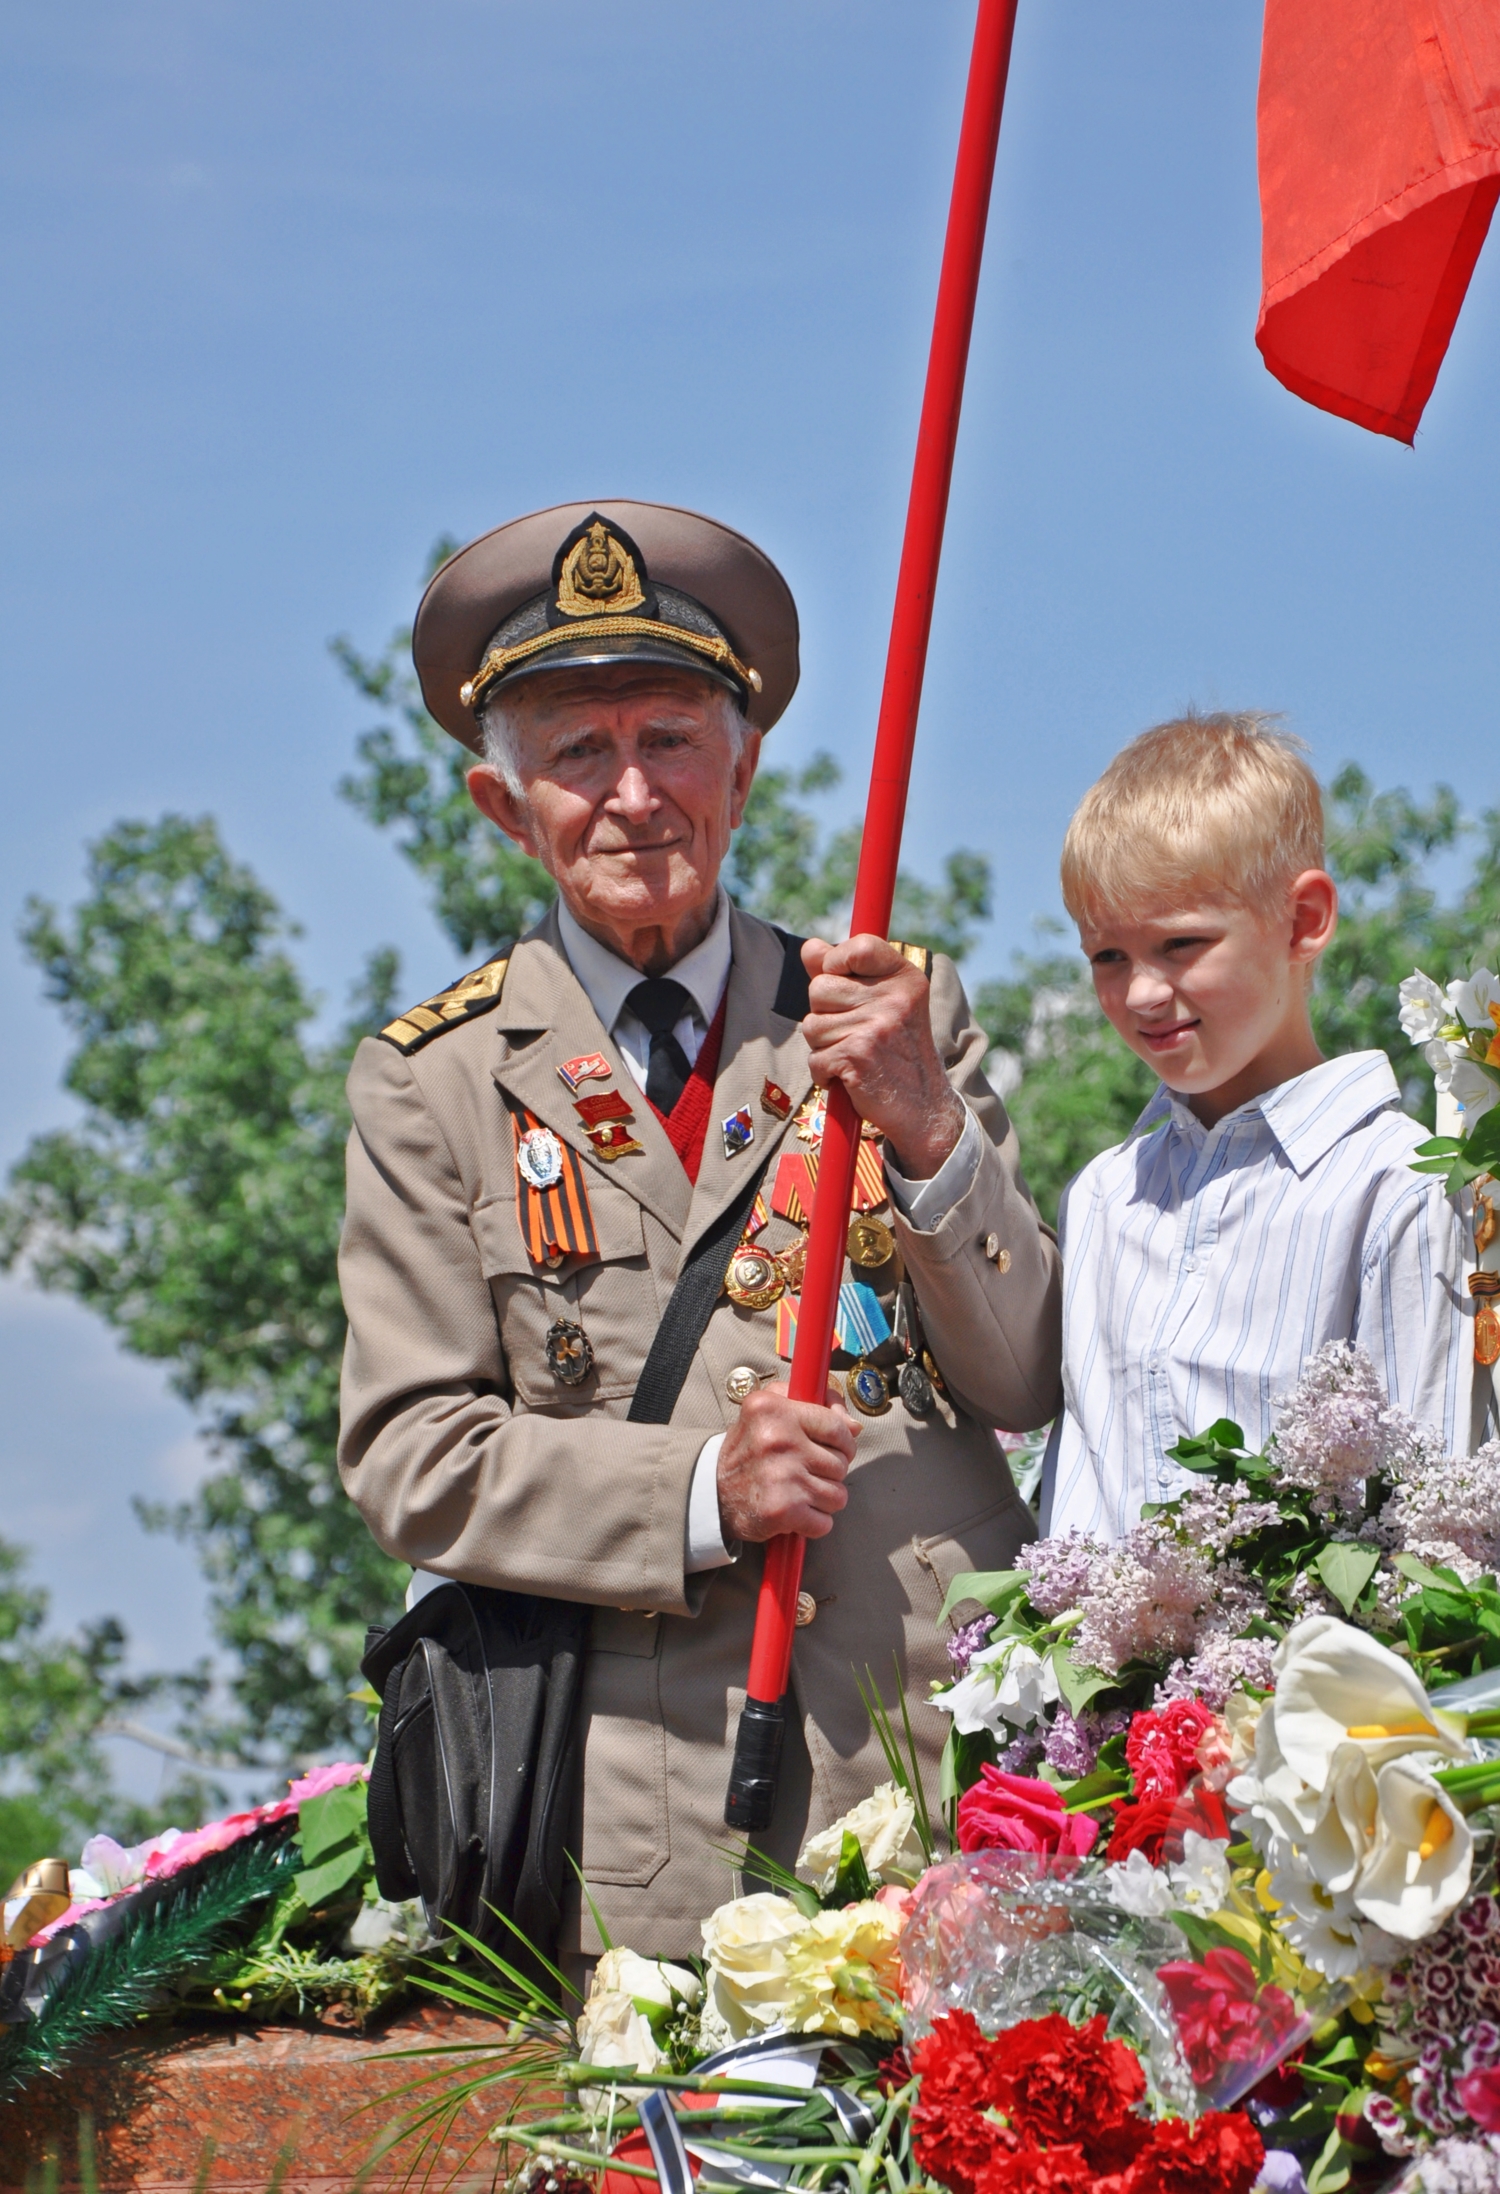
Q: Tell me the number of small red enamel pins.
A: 4